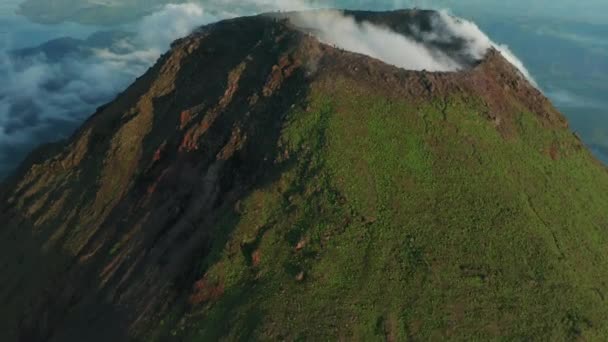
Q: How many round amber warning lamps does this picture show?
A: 0